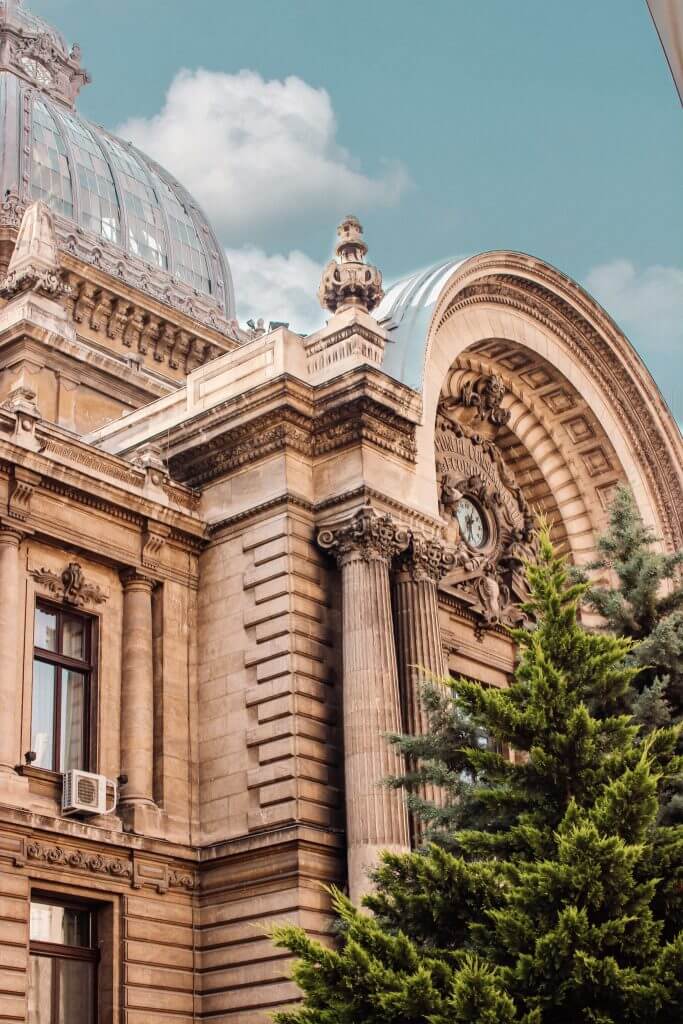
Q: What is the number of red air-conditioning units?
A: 0